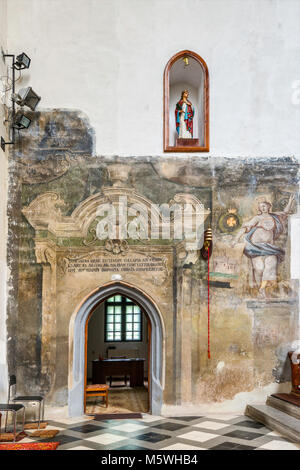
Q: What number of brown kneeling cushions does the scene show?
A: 3